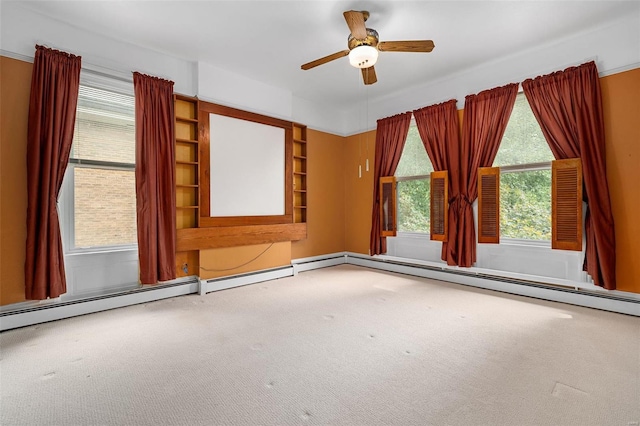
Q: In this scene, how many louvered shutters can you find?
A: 4